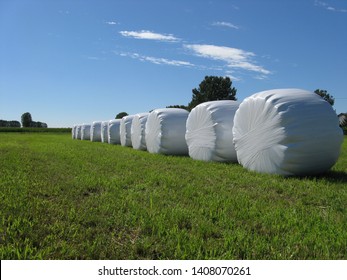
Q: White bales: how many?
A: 11